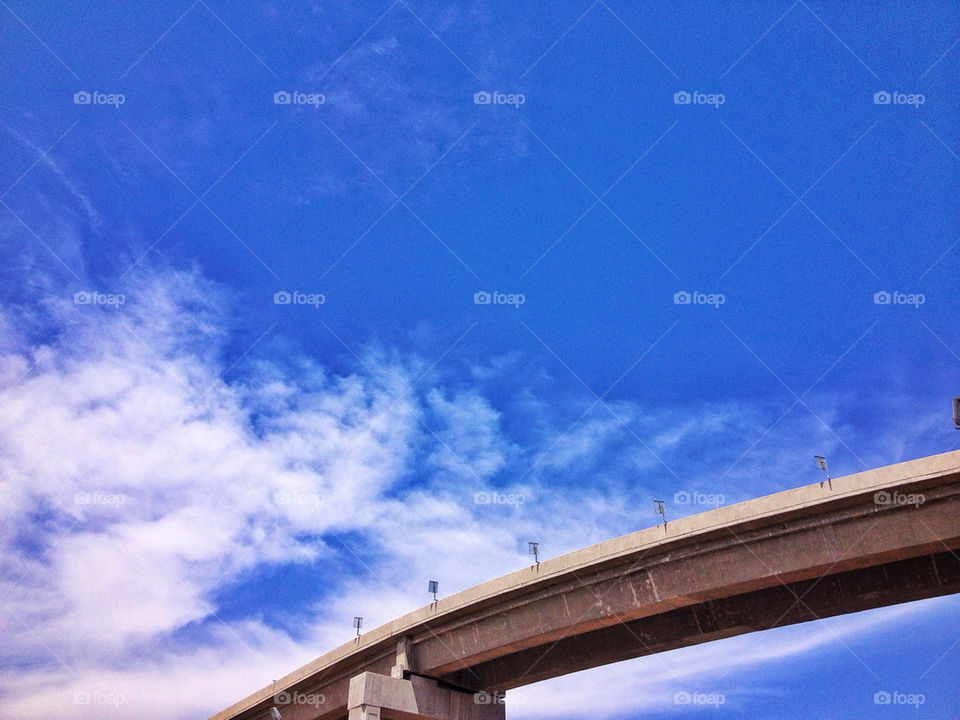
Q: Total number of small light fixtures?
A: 5